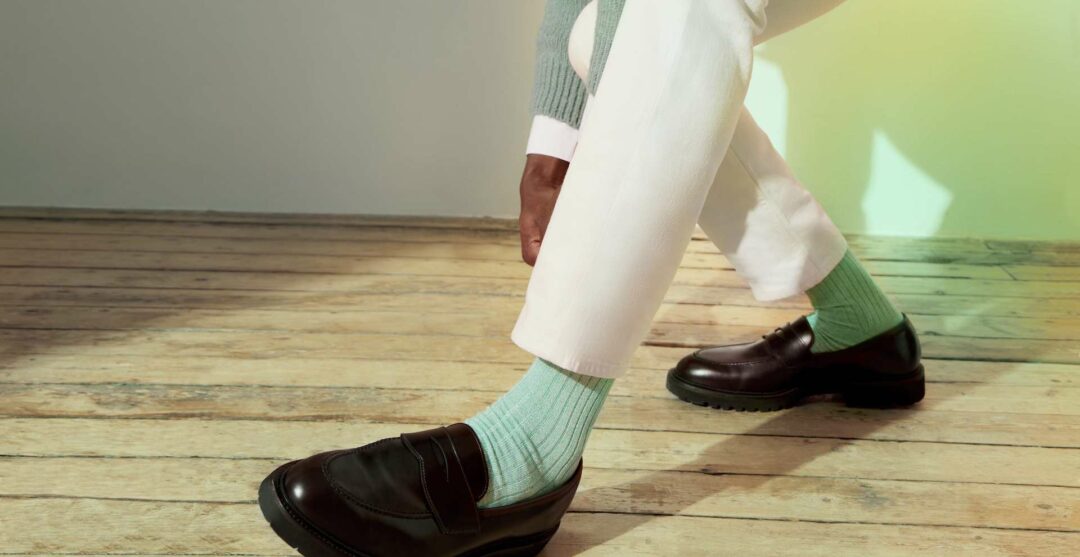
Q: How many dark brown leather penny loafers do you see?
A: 2